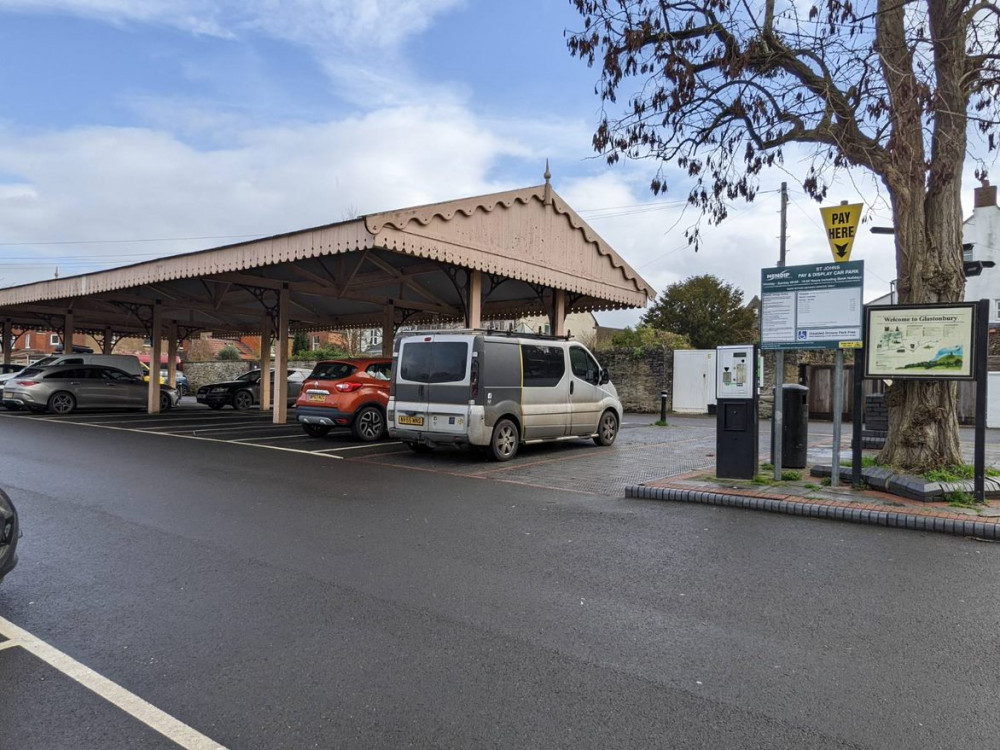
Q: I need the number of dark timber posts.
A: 2